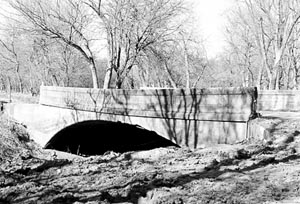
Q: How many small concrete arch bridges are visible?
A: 1